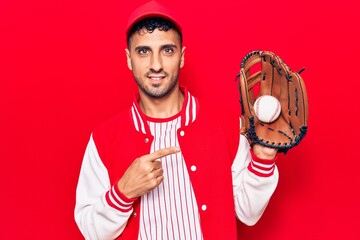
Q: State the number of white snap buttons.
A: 3